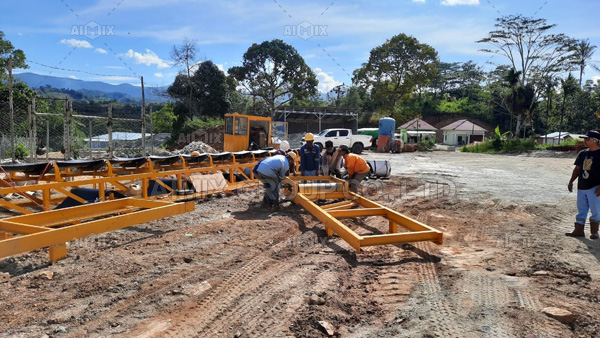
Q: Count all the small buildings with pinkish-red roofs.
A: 2